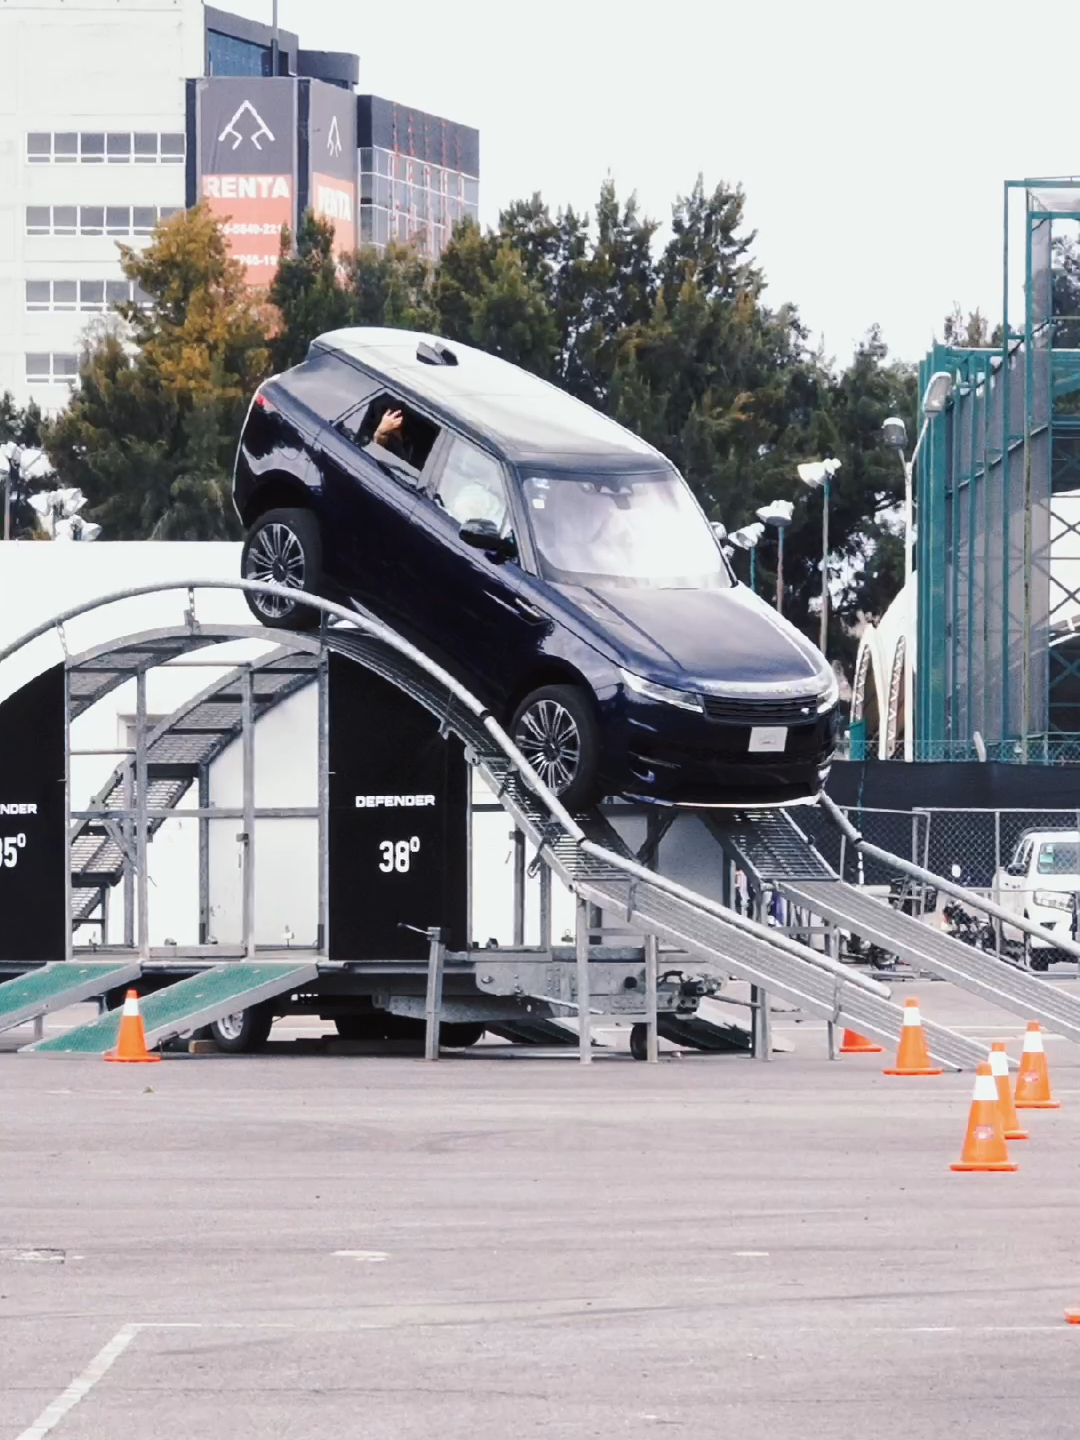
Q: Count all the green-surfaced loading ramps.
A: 2